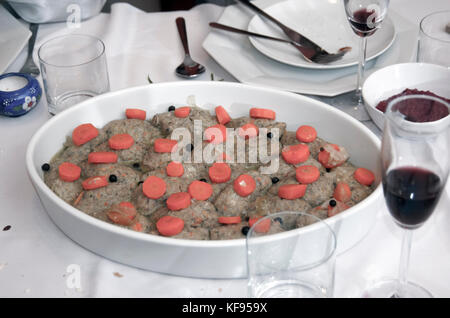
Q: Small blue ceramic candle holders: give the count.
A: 1